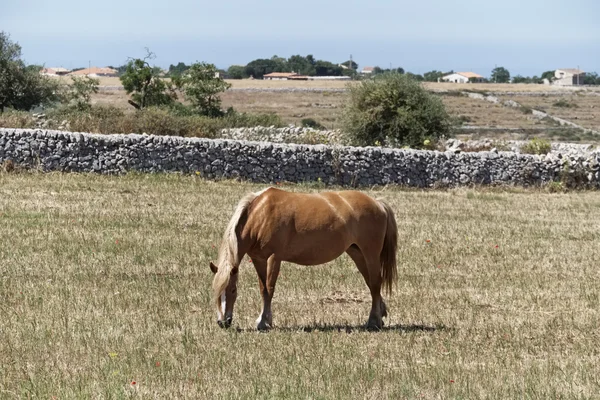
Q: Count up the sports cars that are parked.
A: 0